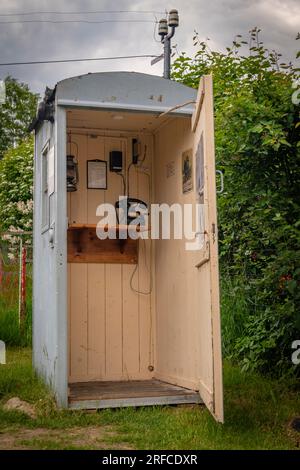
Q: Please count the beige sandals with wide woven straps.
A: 0